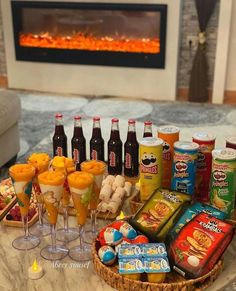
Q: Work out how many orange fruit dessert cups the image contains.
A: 6